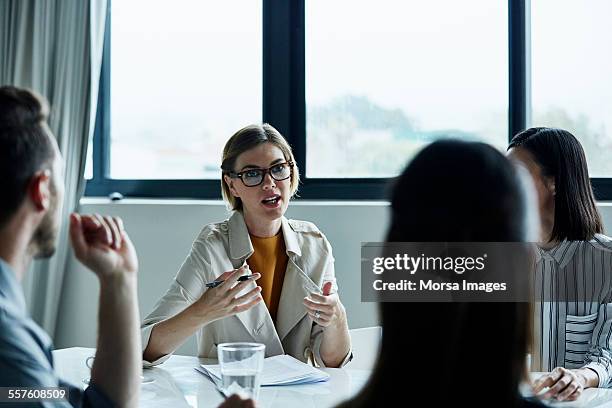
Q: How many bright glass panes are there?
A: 3